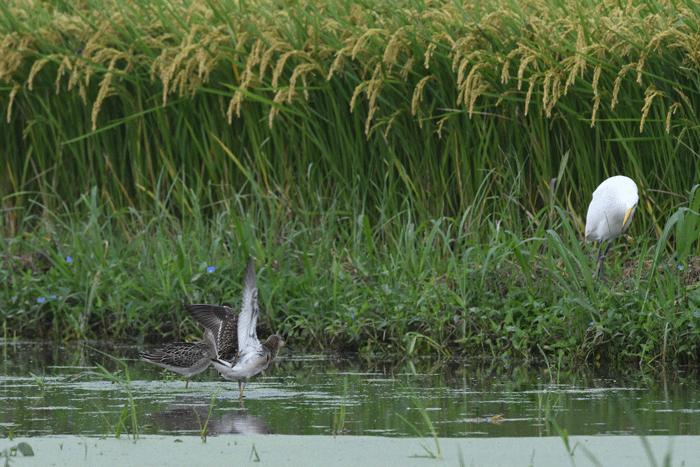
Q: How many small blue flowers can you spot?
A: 8